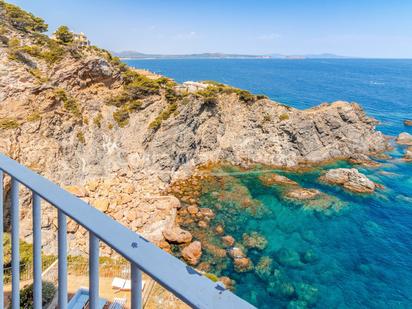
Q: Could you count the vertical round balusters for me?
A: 6